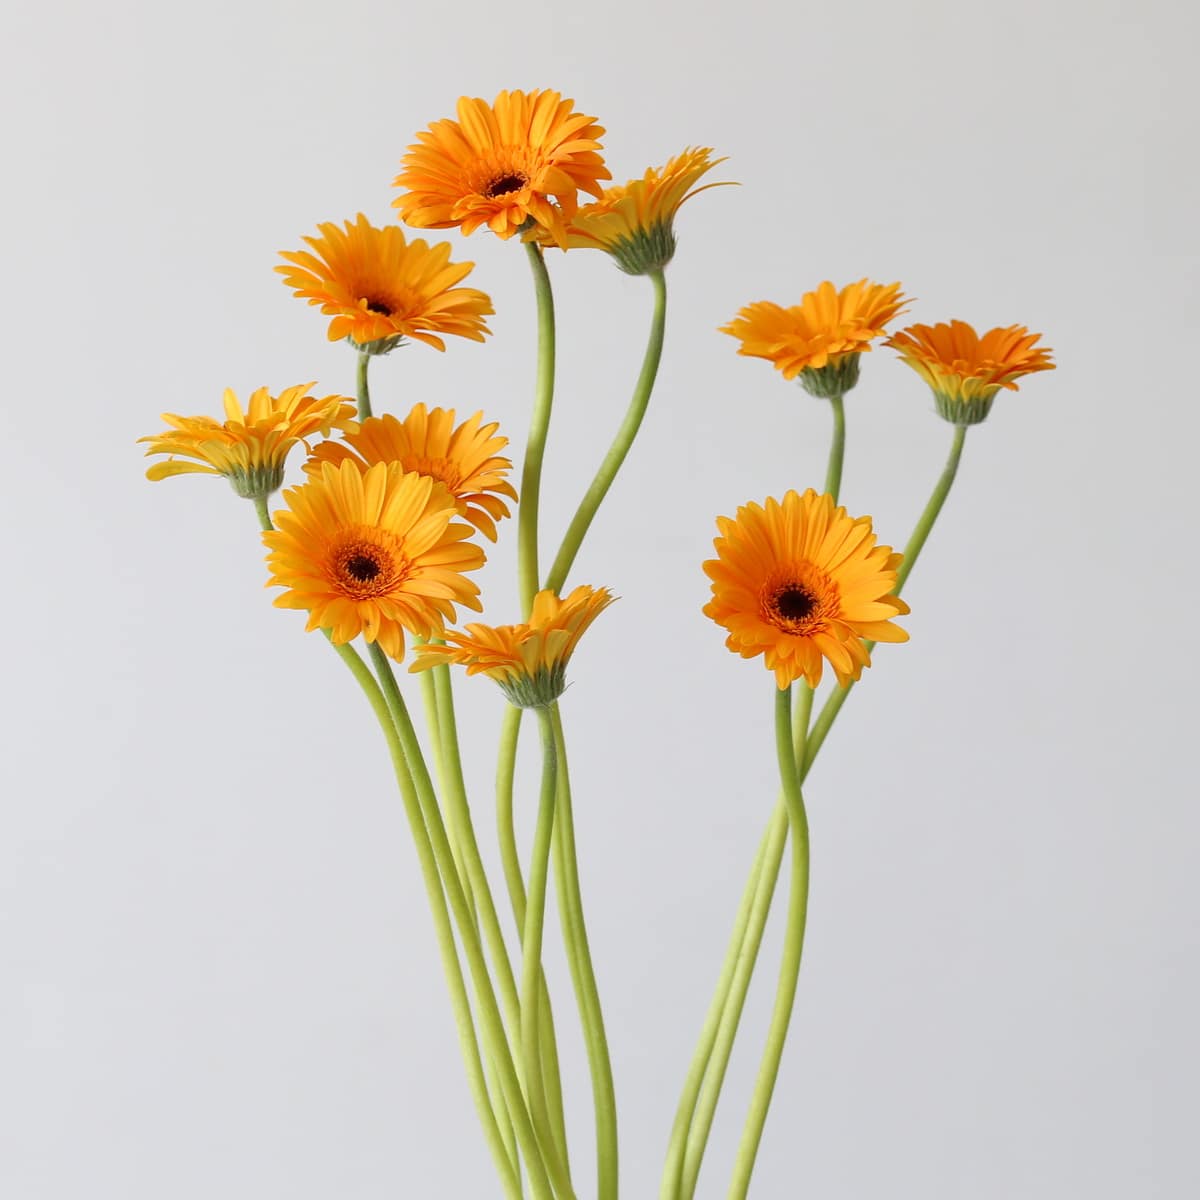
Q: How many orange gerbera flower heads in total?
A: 10